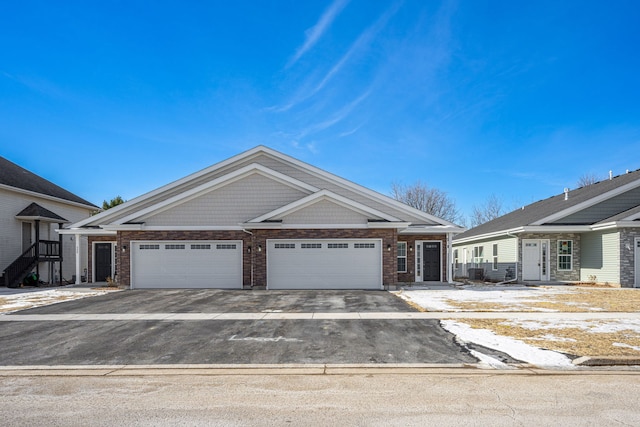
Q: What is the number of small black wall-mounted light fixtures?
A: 5